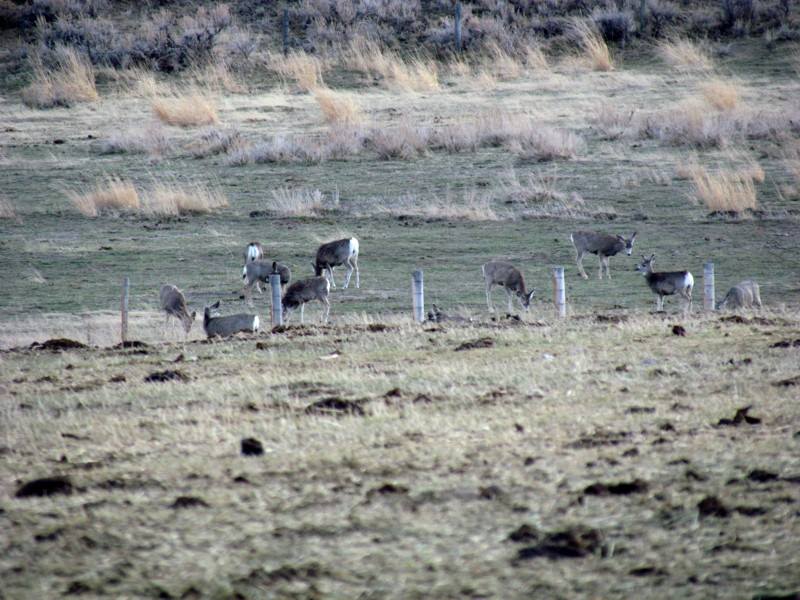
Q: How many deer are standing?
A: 9